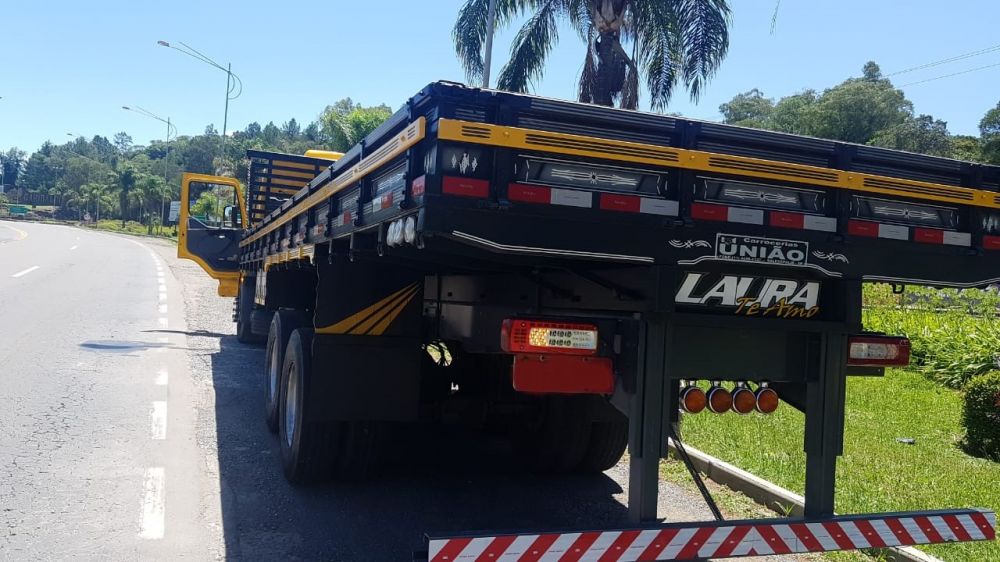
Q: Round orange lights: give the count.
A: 4